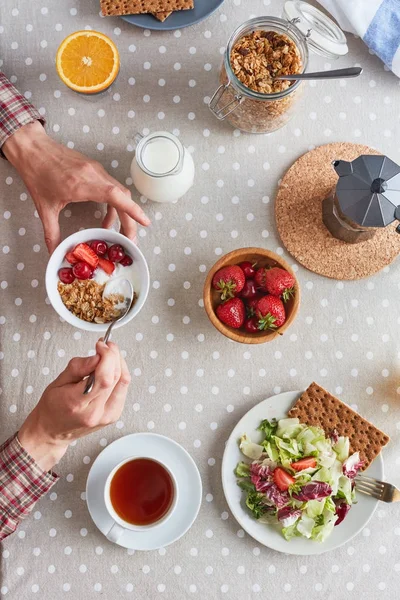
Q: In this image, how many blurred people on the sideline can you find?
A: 0